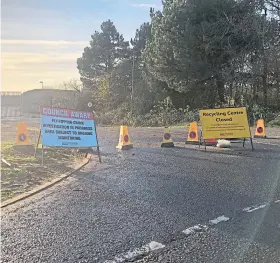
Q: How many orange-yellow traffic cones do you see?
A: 5